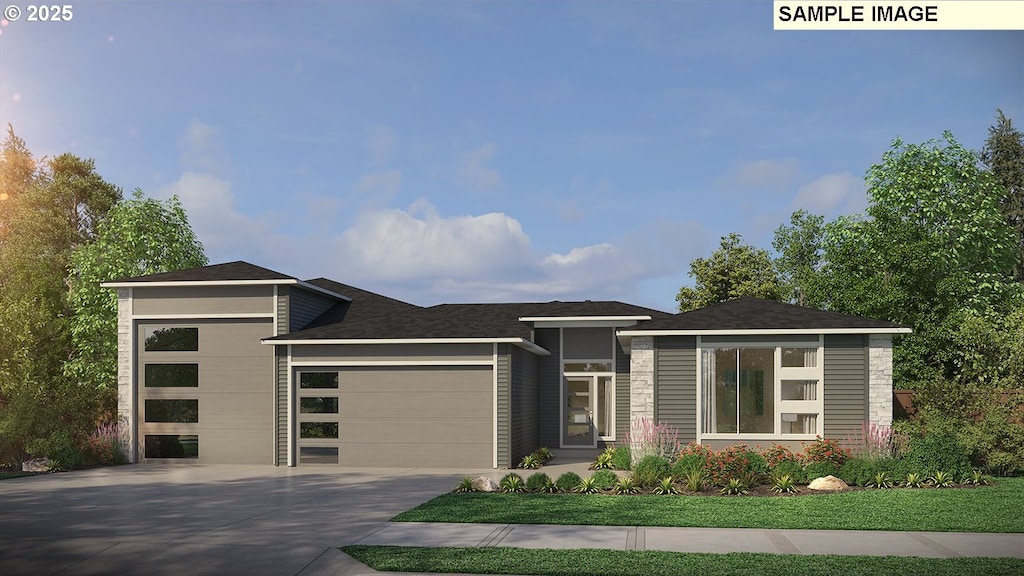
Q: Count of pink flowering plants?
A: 3